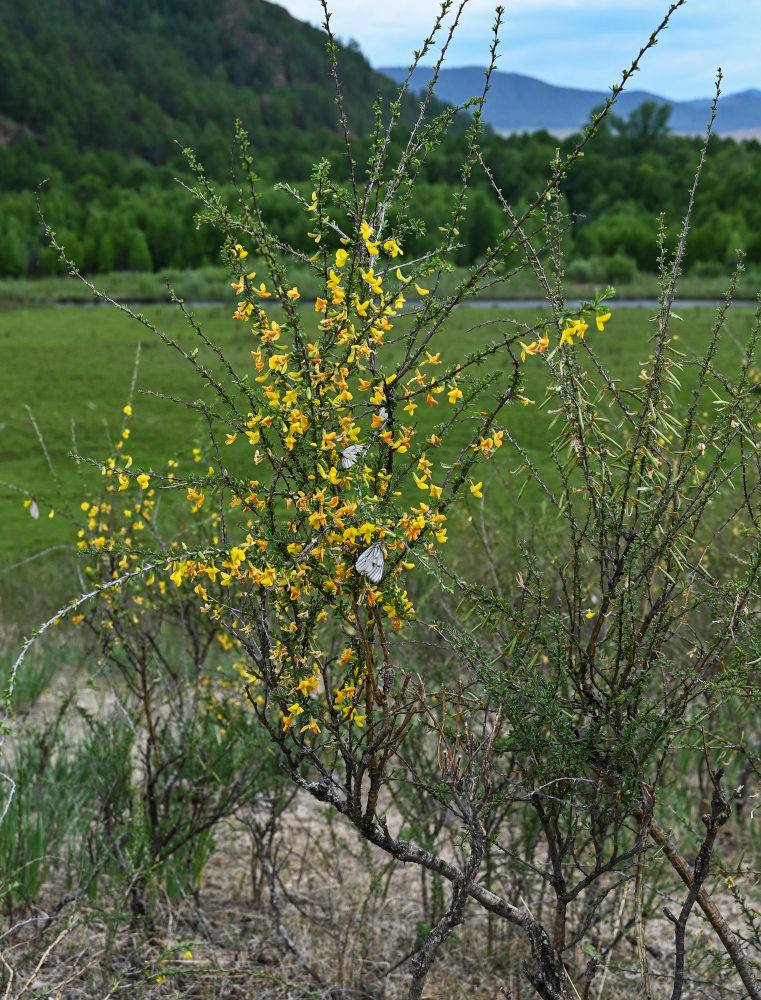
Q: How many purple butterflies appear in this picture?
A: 0